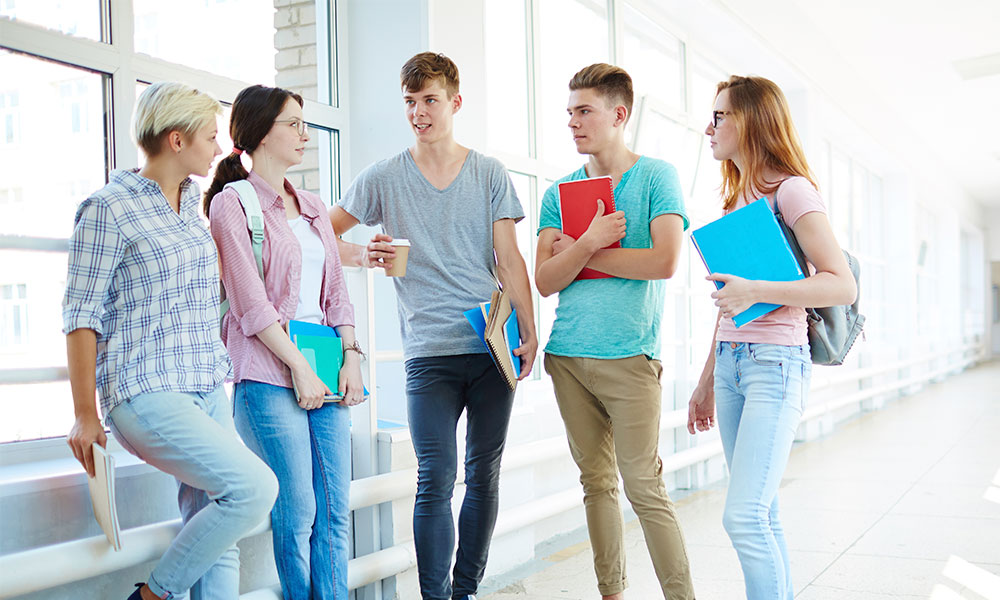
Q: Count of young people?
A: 5